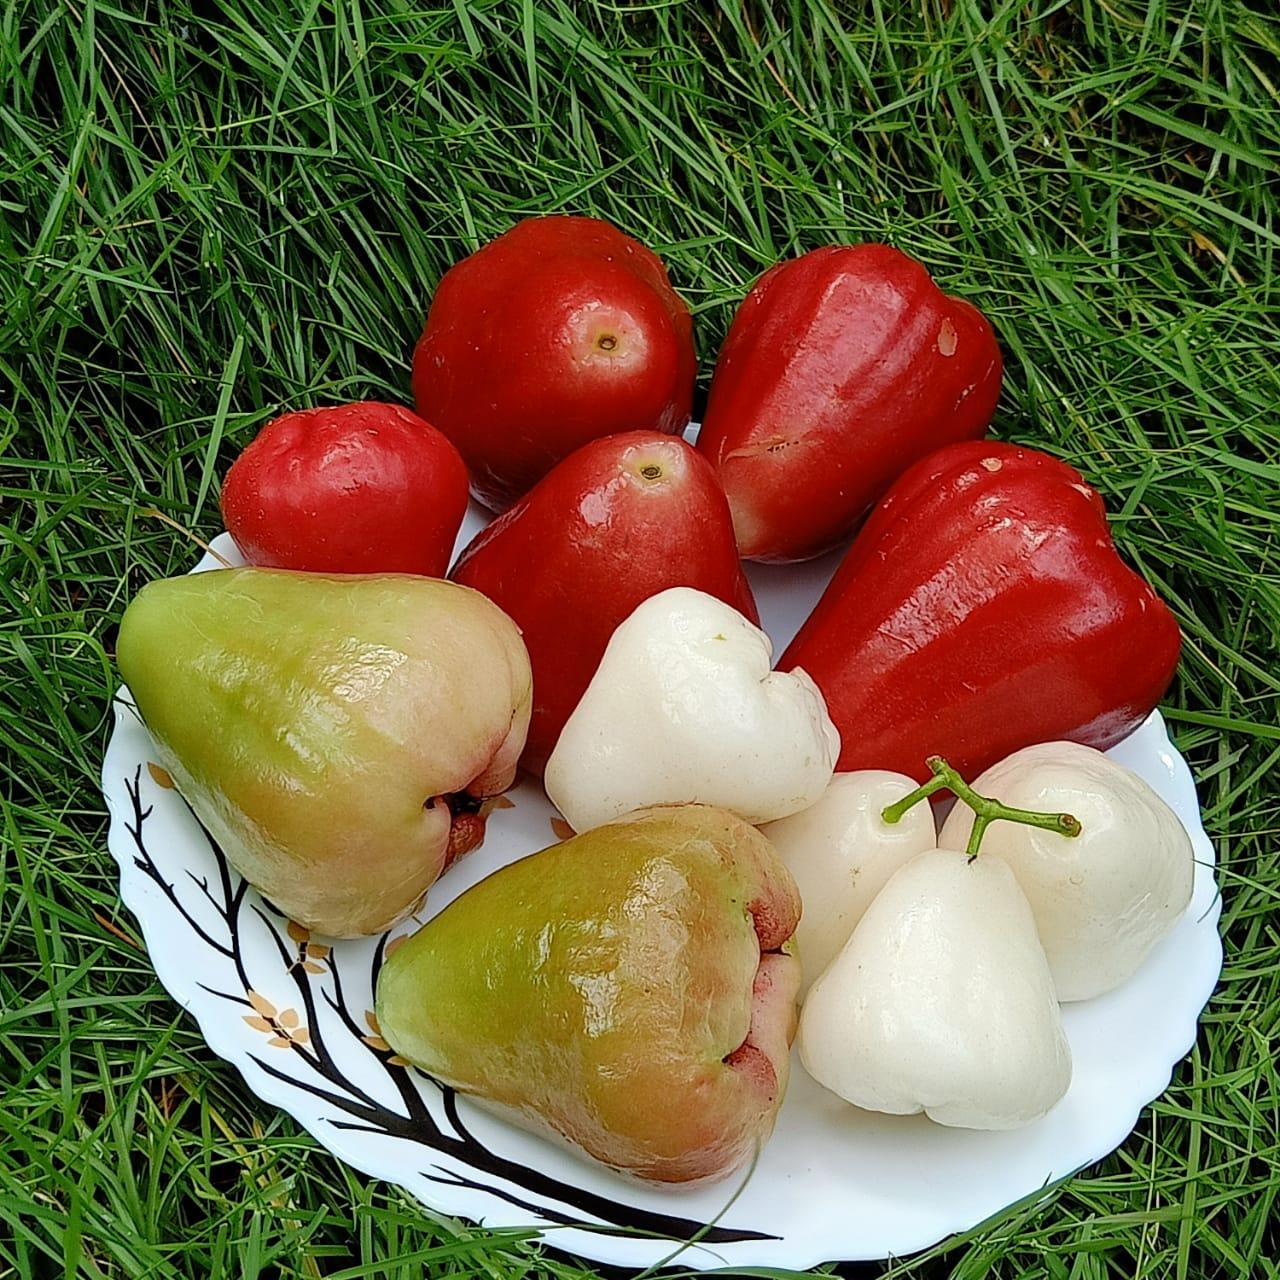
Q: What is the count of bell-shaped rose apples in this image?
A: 11